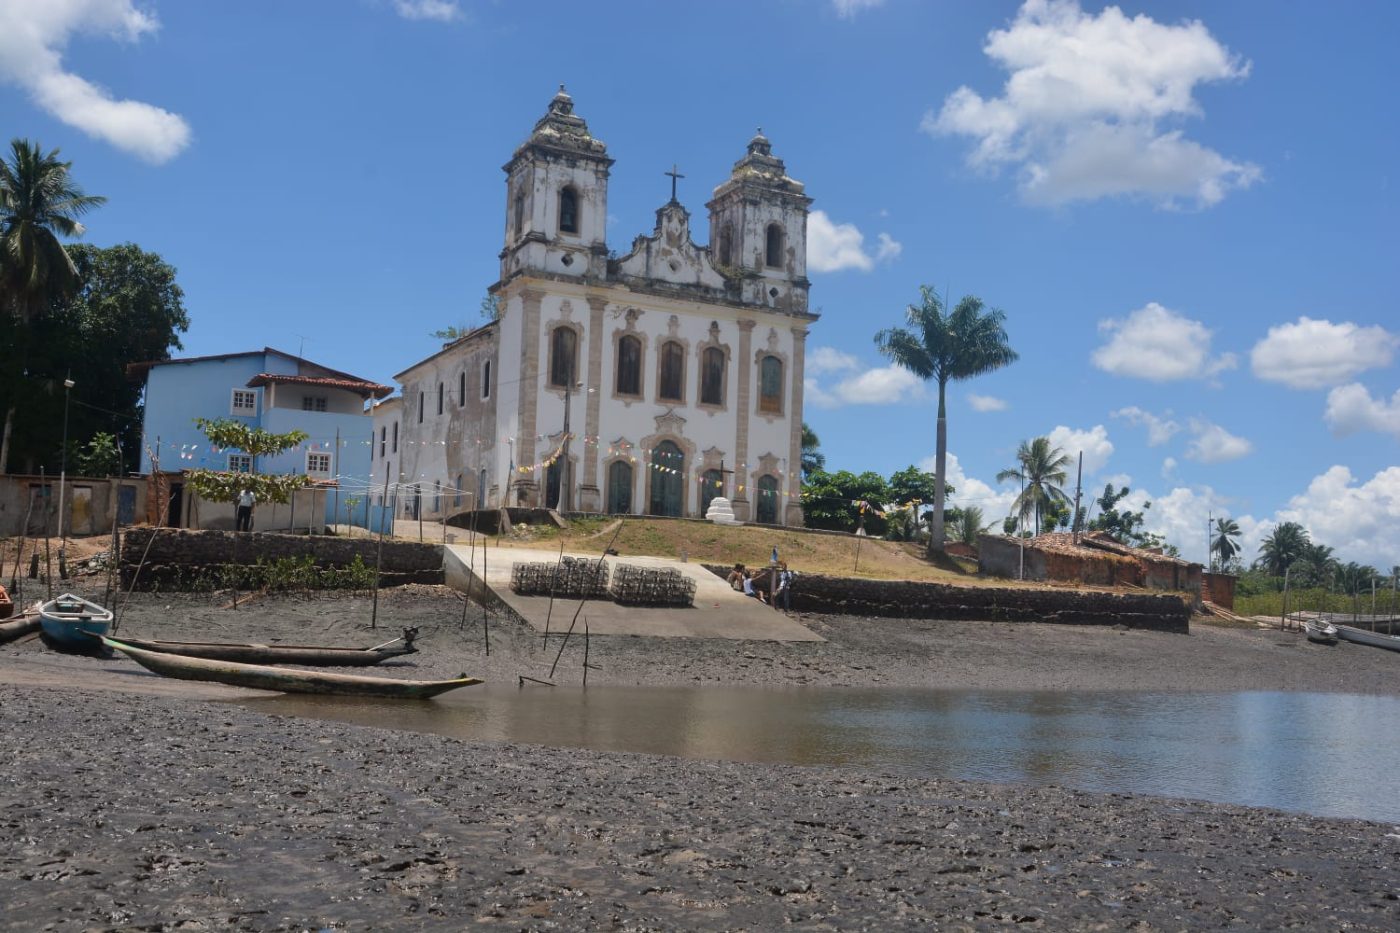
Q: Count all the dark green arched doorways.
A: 5